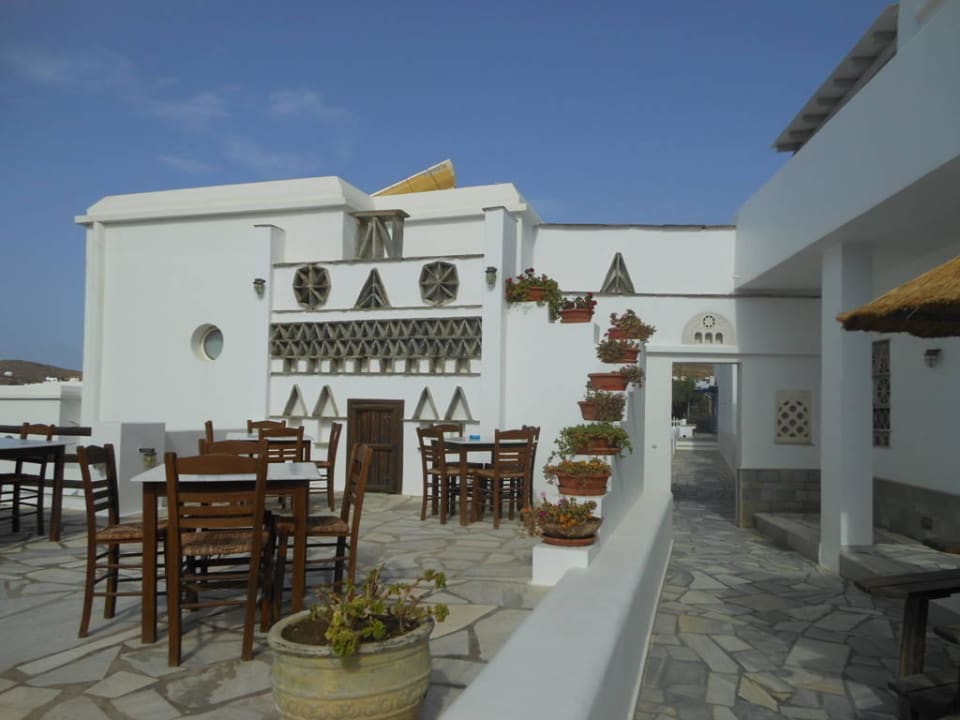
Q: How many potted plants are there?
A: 10